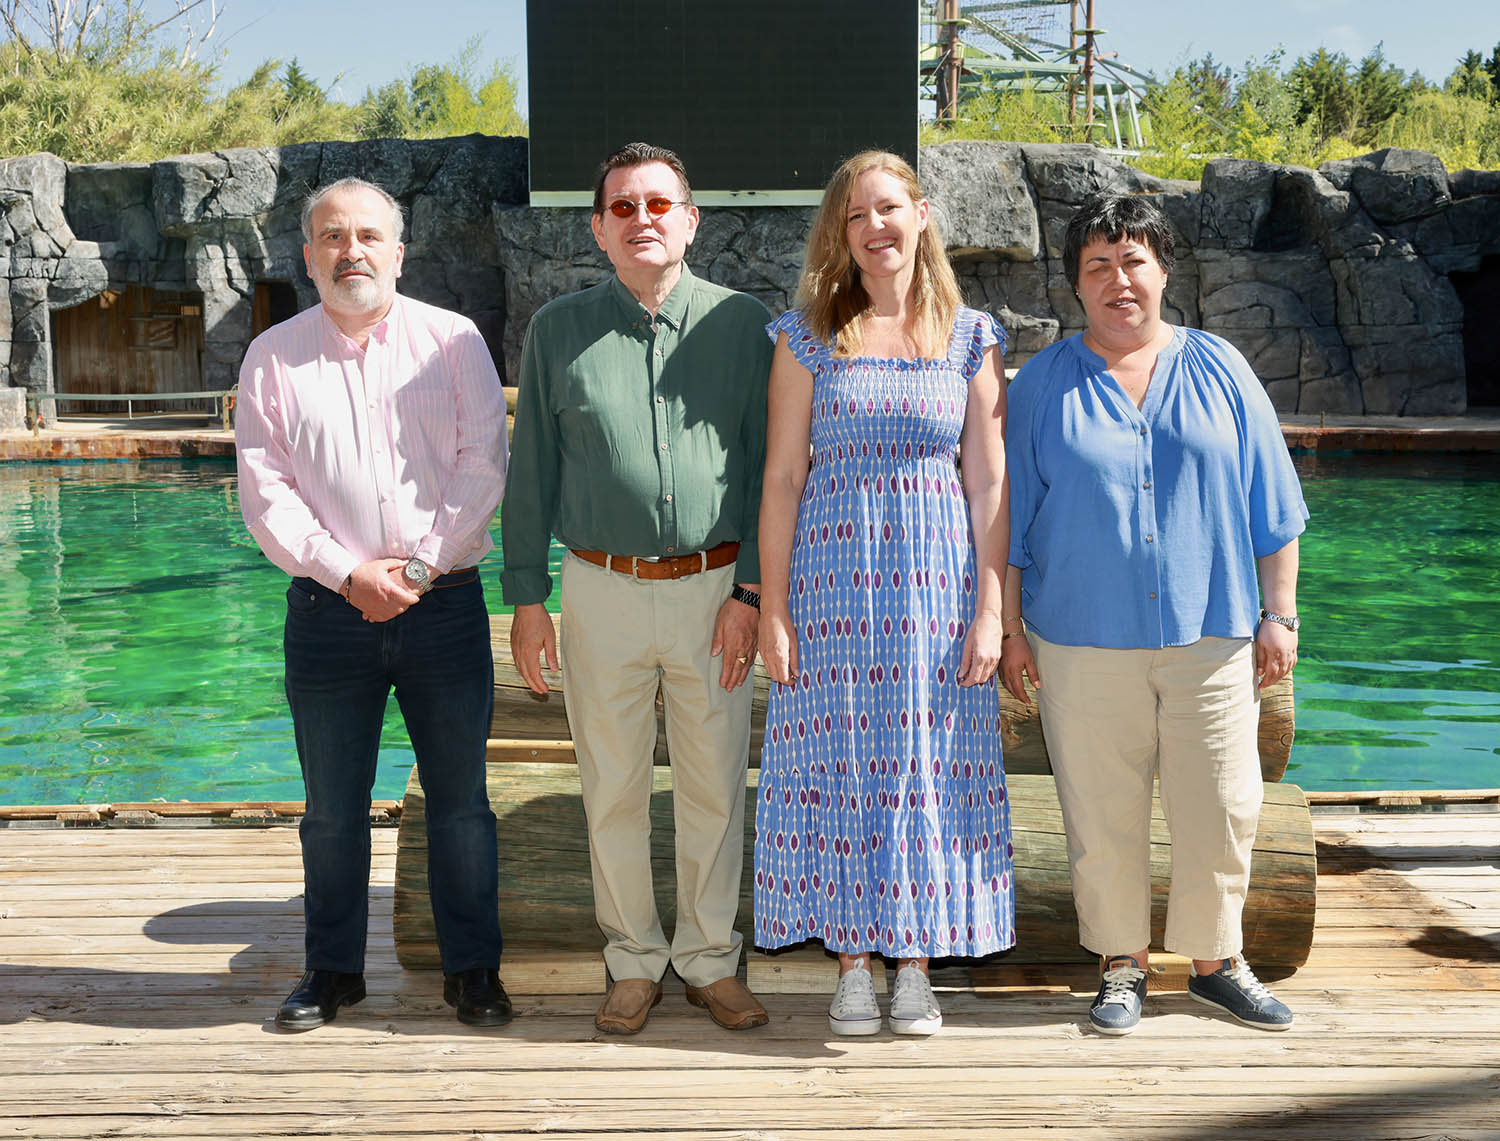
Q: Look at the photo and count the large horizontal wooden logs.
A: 2